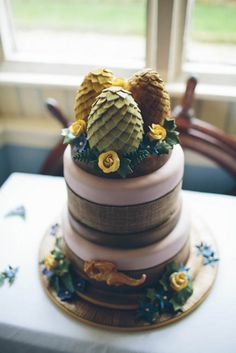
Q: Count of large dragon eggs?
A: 3